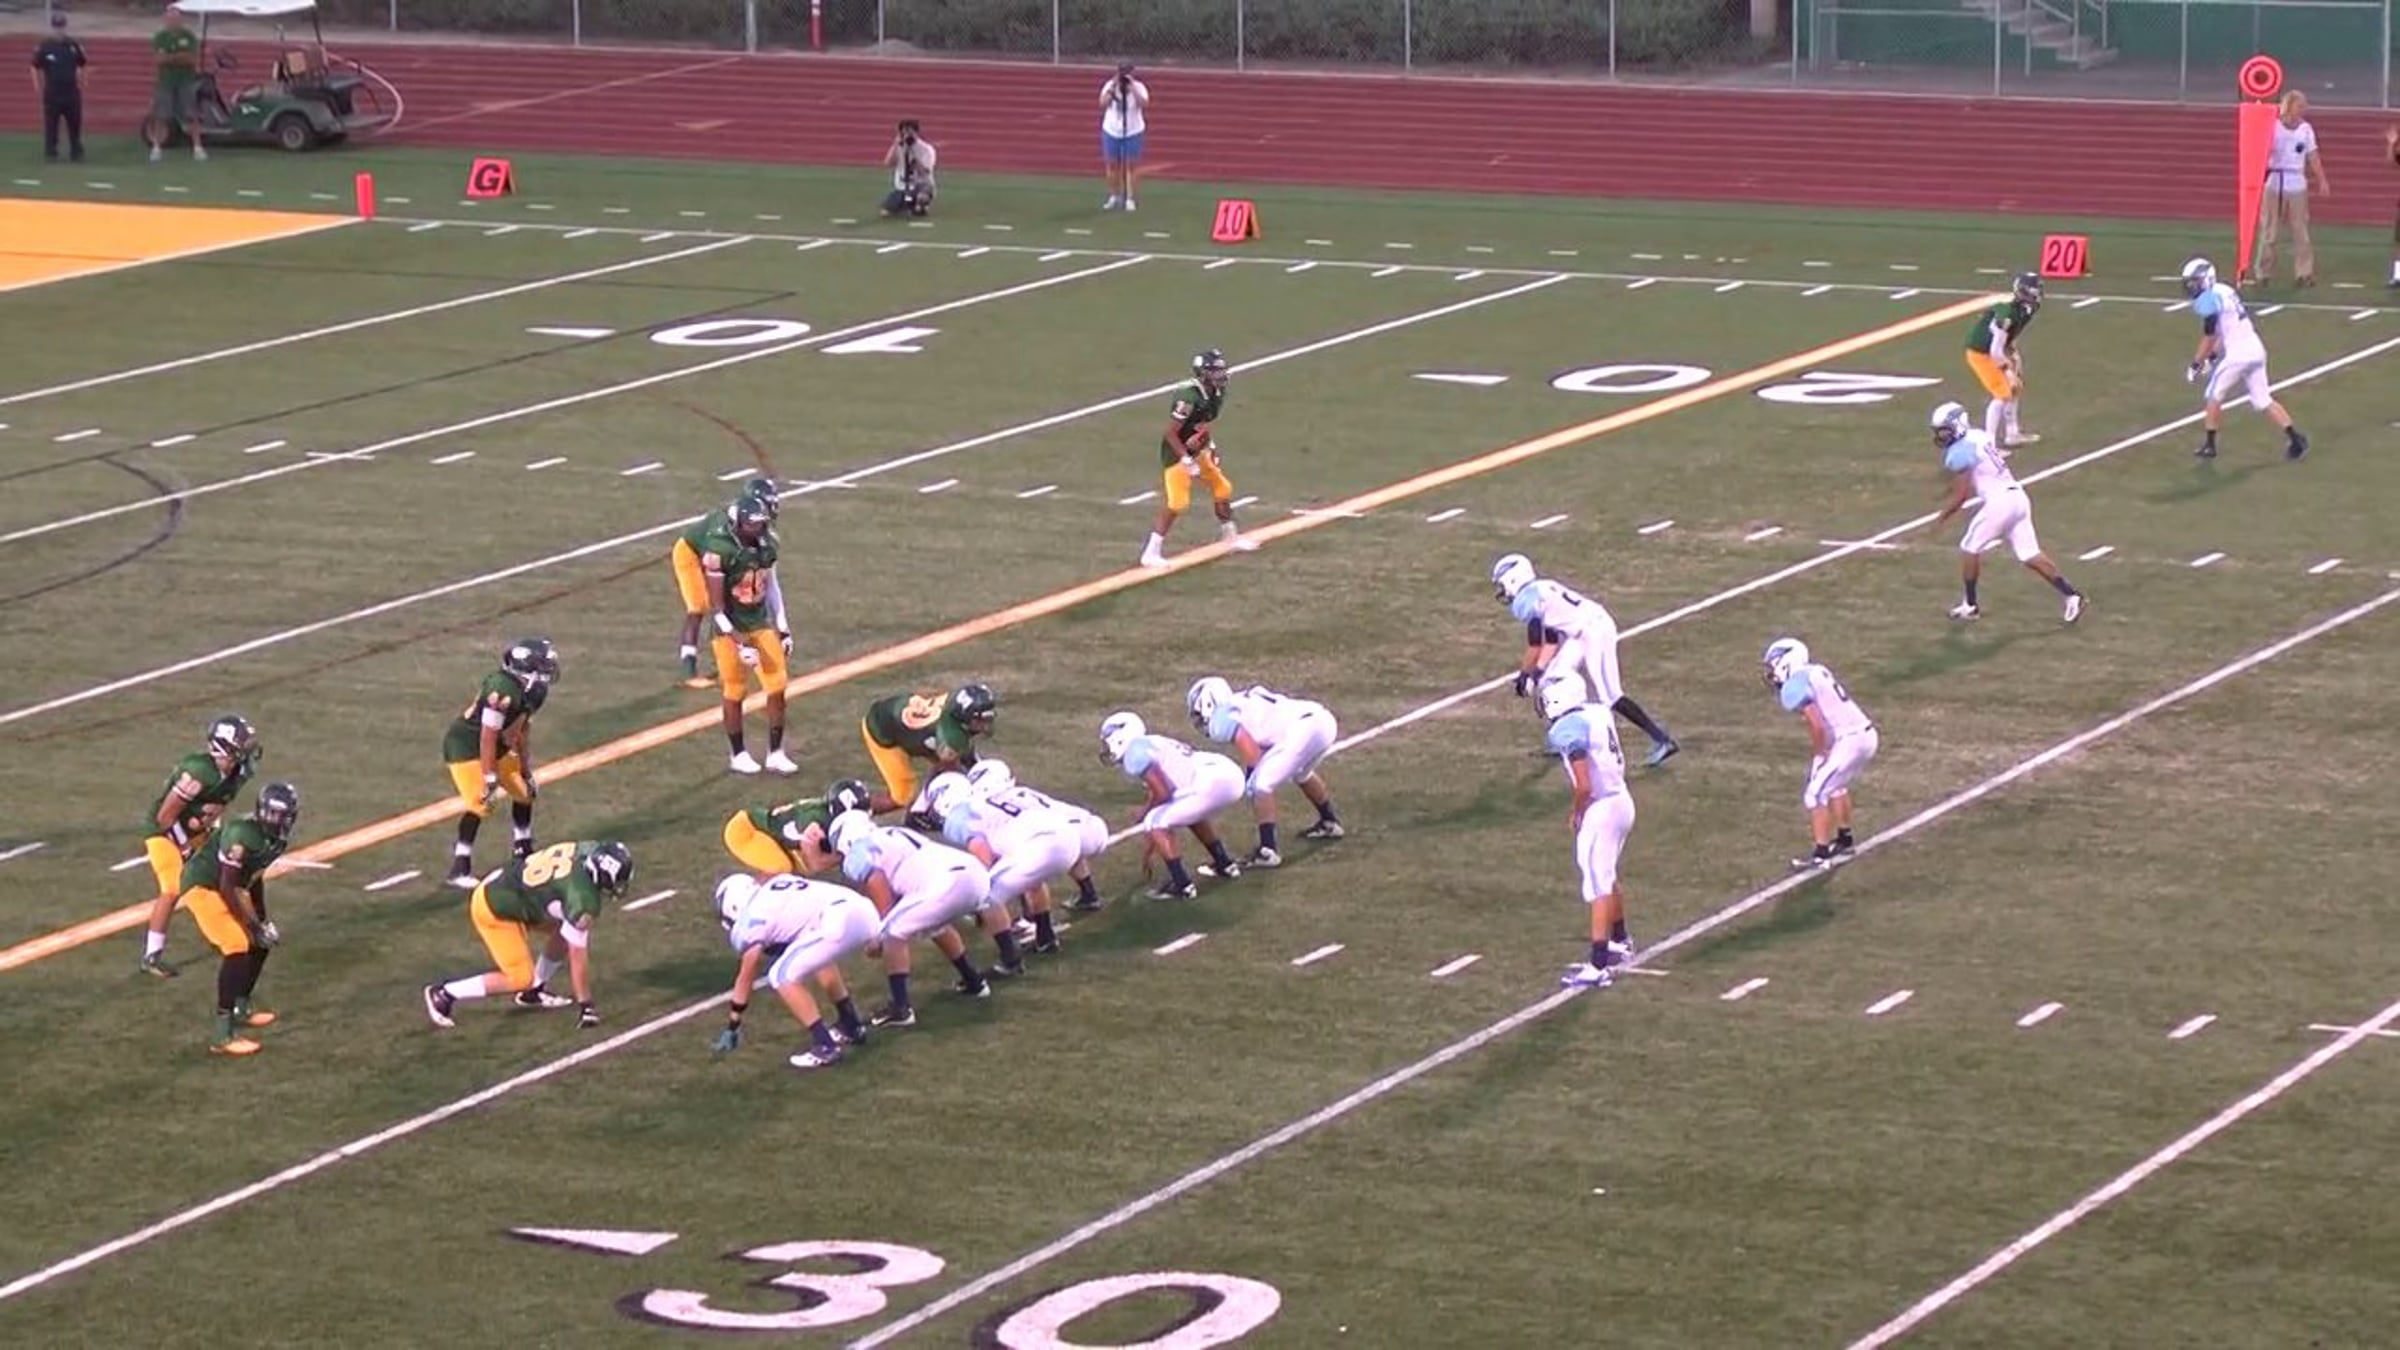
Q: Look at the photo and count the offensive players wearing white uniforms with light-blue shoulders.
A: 11